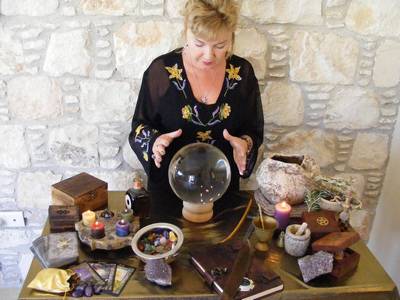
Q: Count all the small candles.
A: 4